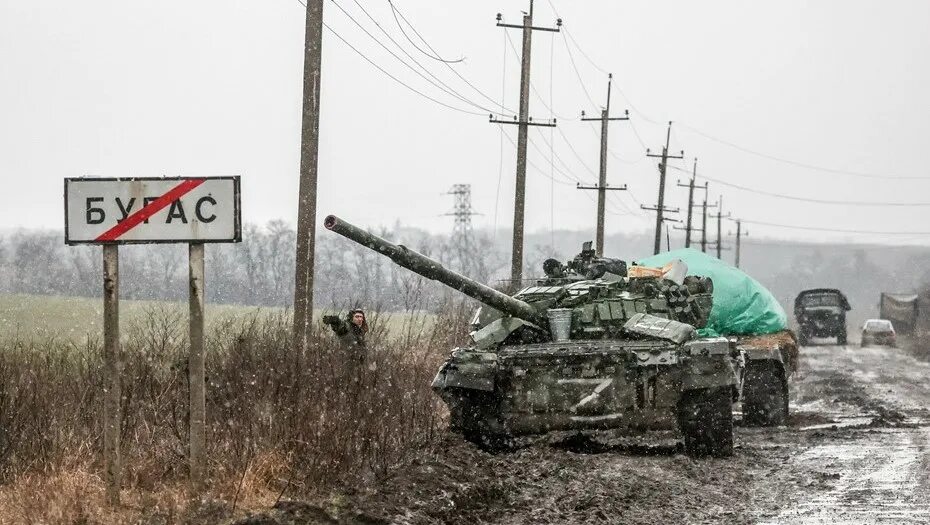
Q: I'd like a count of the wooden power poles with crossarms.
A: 7